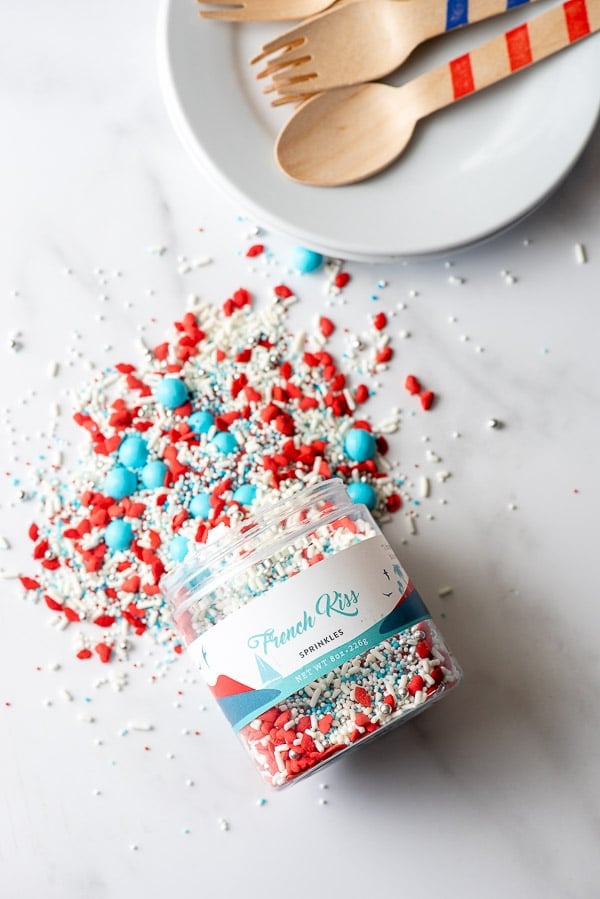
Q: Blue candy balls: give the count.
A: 13